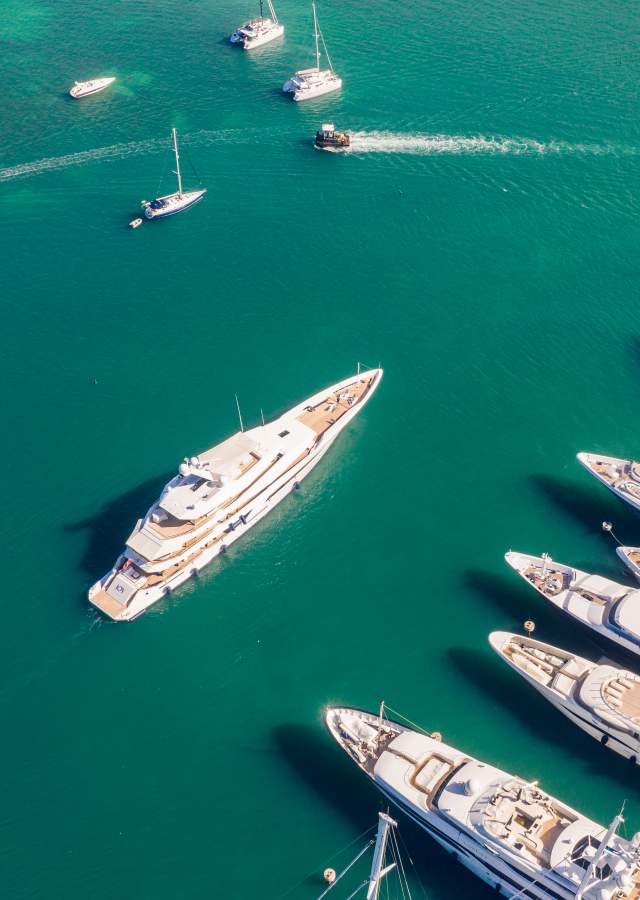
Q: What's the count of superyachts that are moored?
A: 5